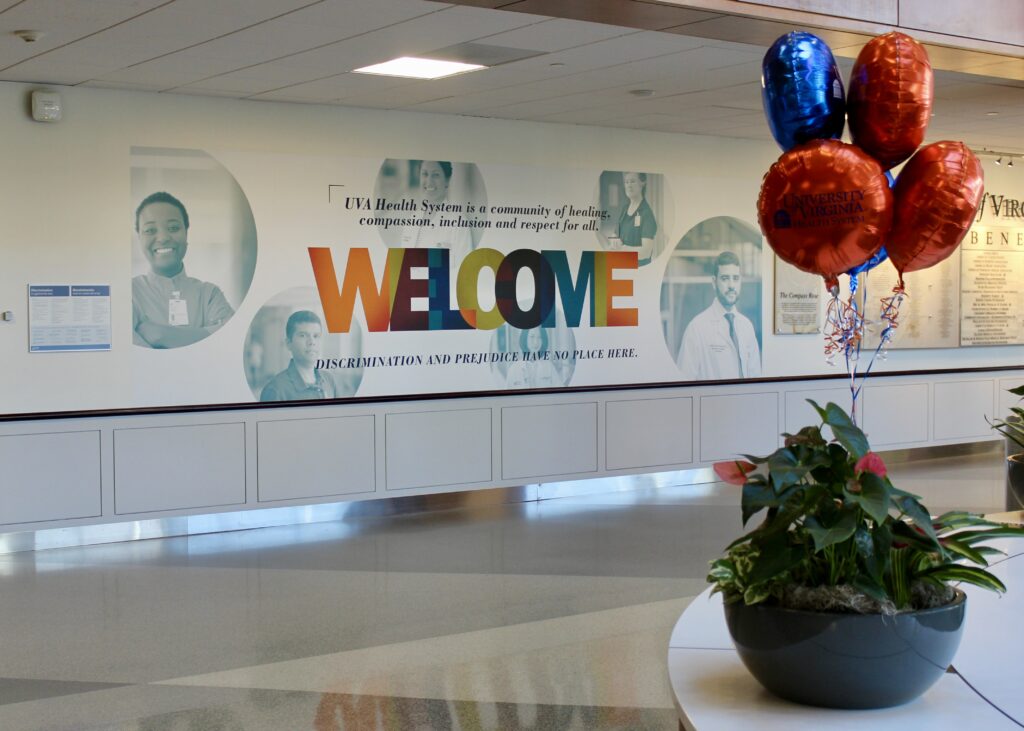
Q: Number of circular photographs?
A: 6